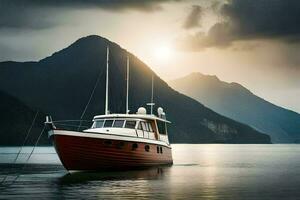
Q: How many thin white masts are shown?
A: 3